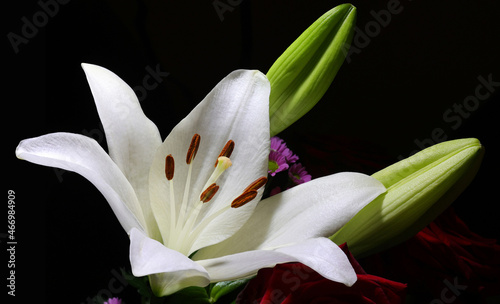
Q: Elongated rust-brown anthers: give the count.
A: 6